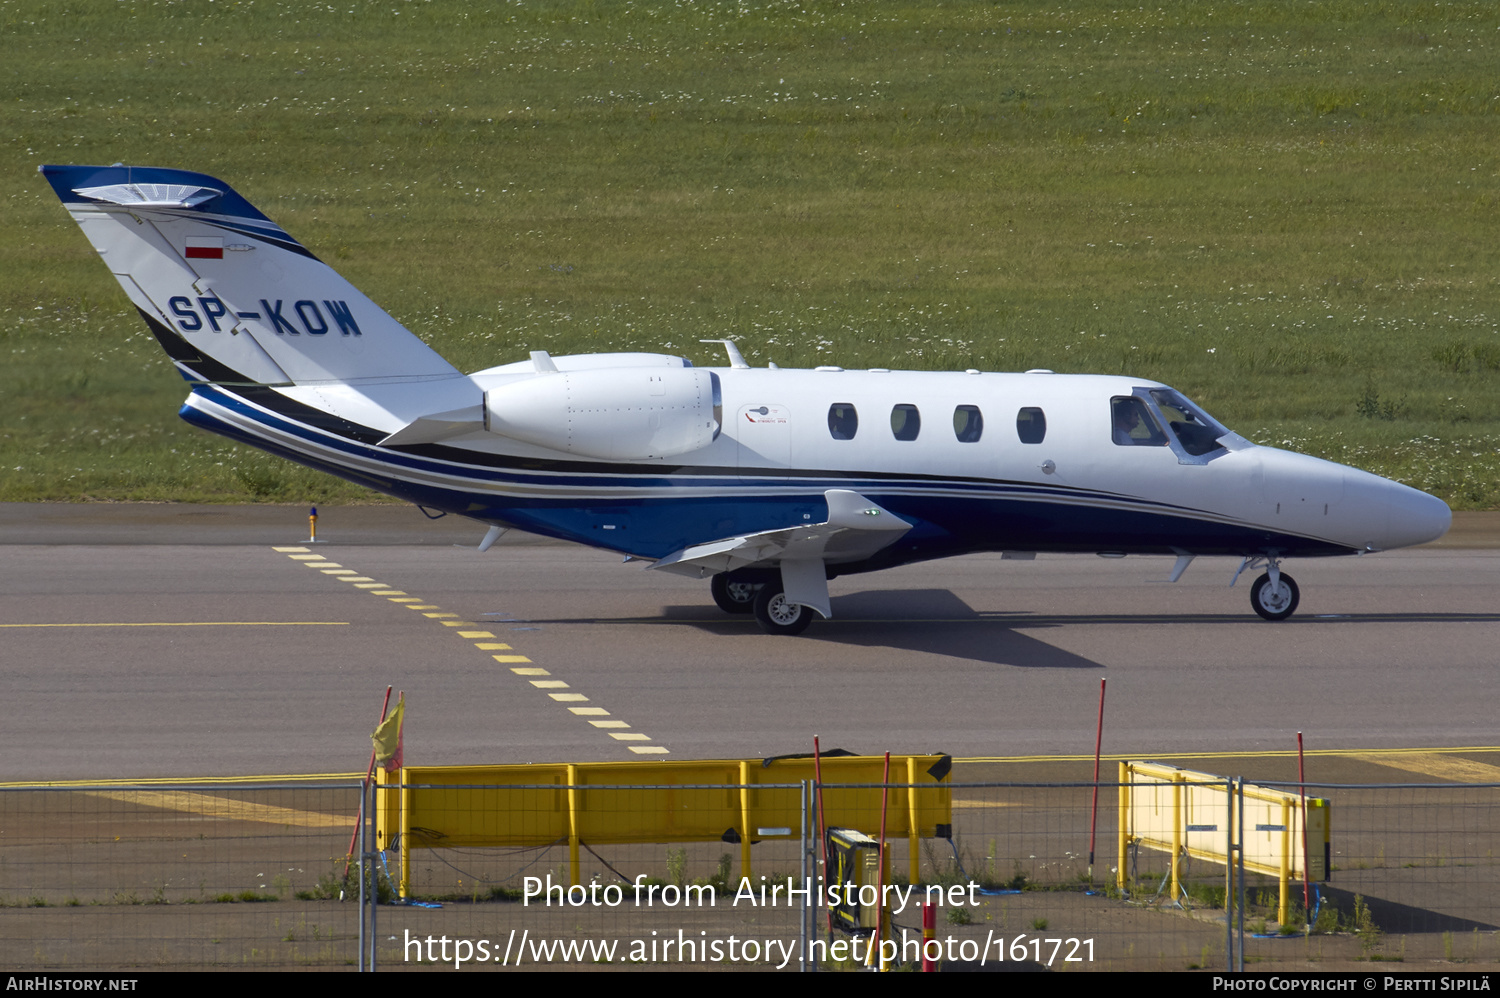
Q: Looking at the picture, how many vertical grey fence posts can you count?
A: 6